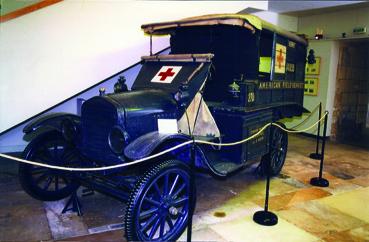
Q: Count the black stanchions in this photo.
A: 4